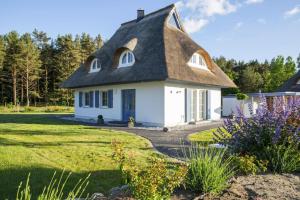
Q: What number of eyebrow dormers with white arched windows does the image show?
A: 3